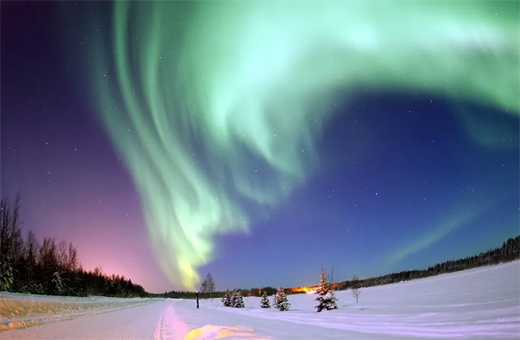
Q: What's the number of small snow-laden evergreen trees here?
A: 5